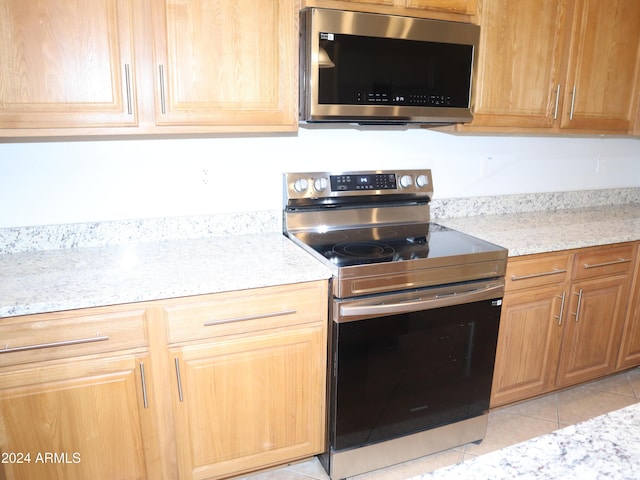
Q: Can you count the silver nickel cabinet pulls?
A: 12